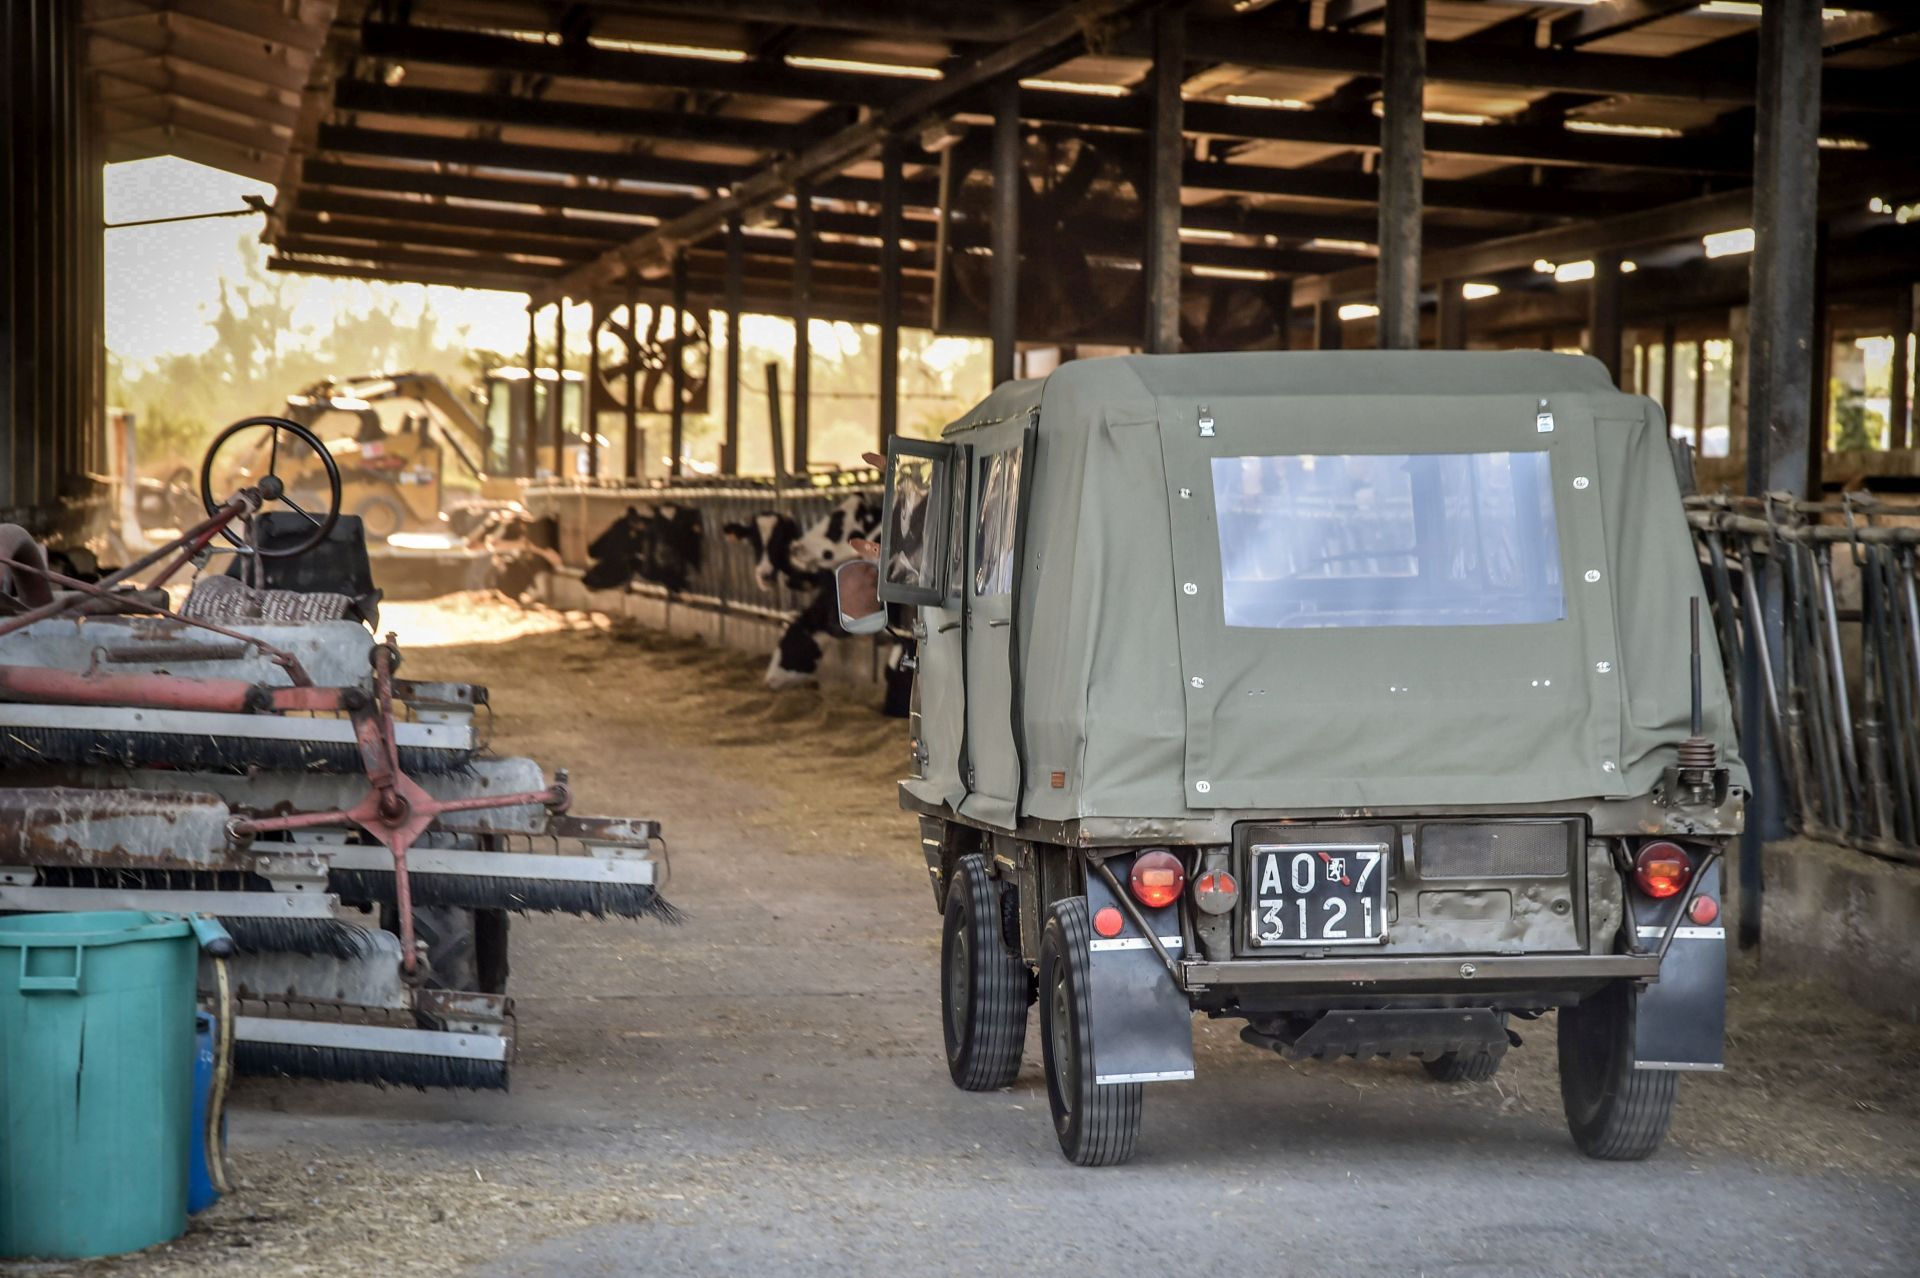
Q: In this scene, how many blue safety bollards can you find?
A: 0